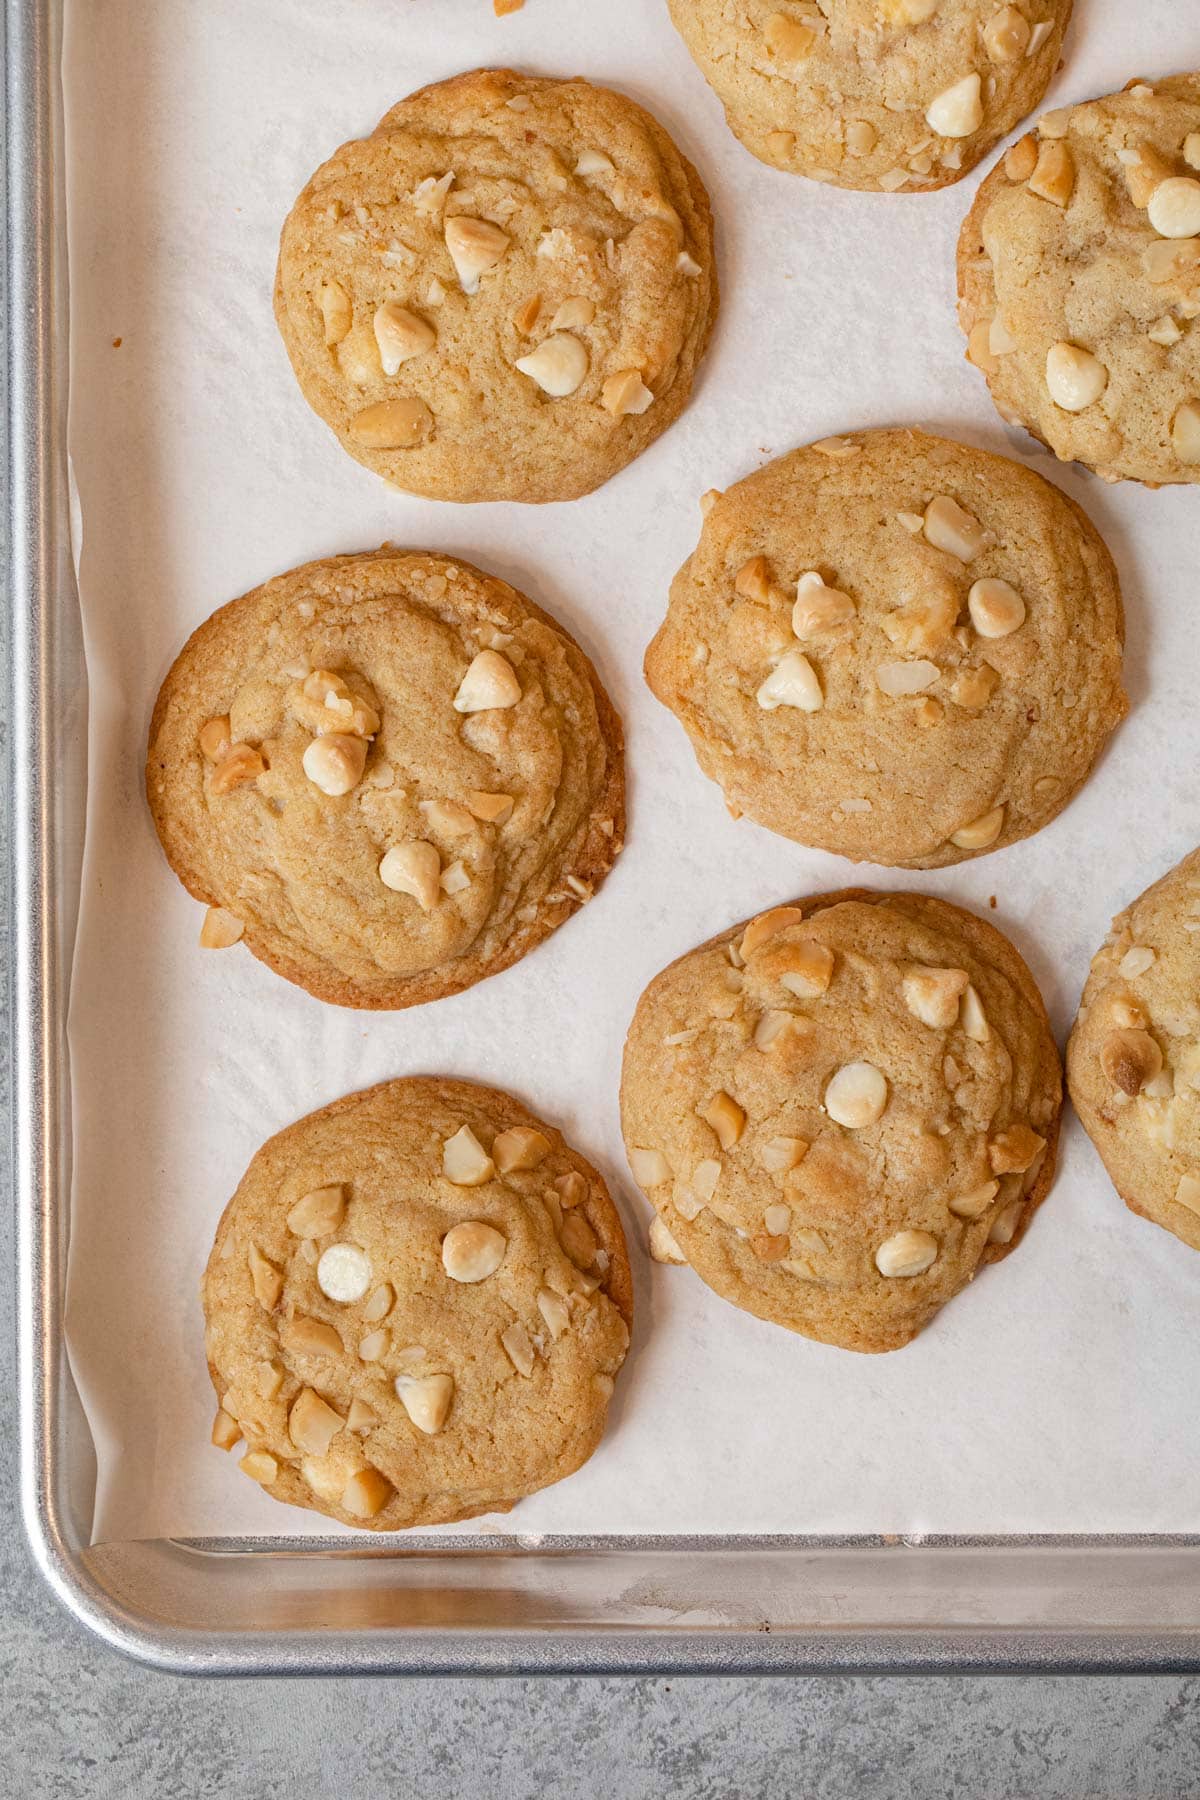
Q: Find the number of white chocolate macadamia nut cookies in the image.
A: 8